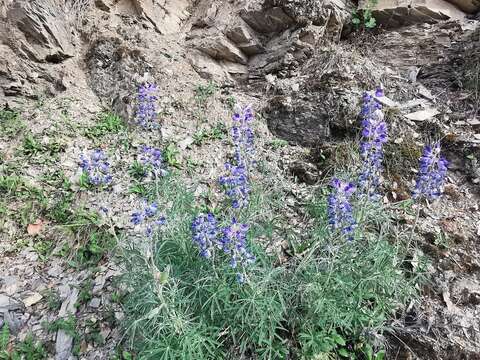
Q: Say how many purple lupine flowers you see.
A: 11